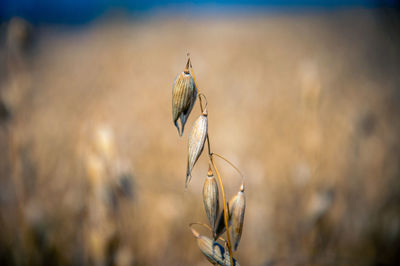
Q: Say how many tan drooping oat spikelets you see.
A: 5